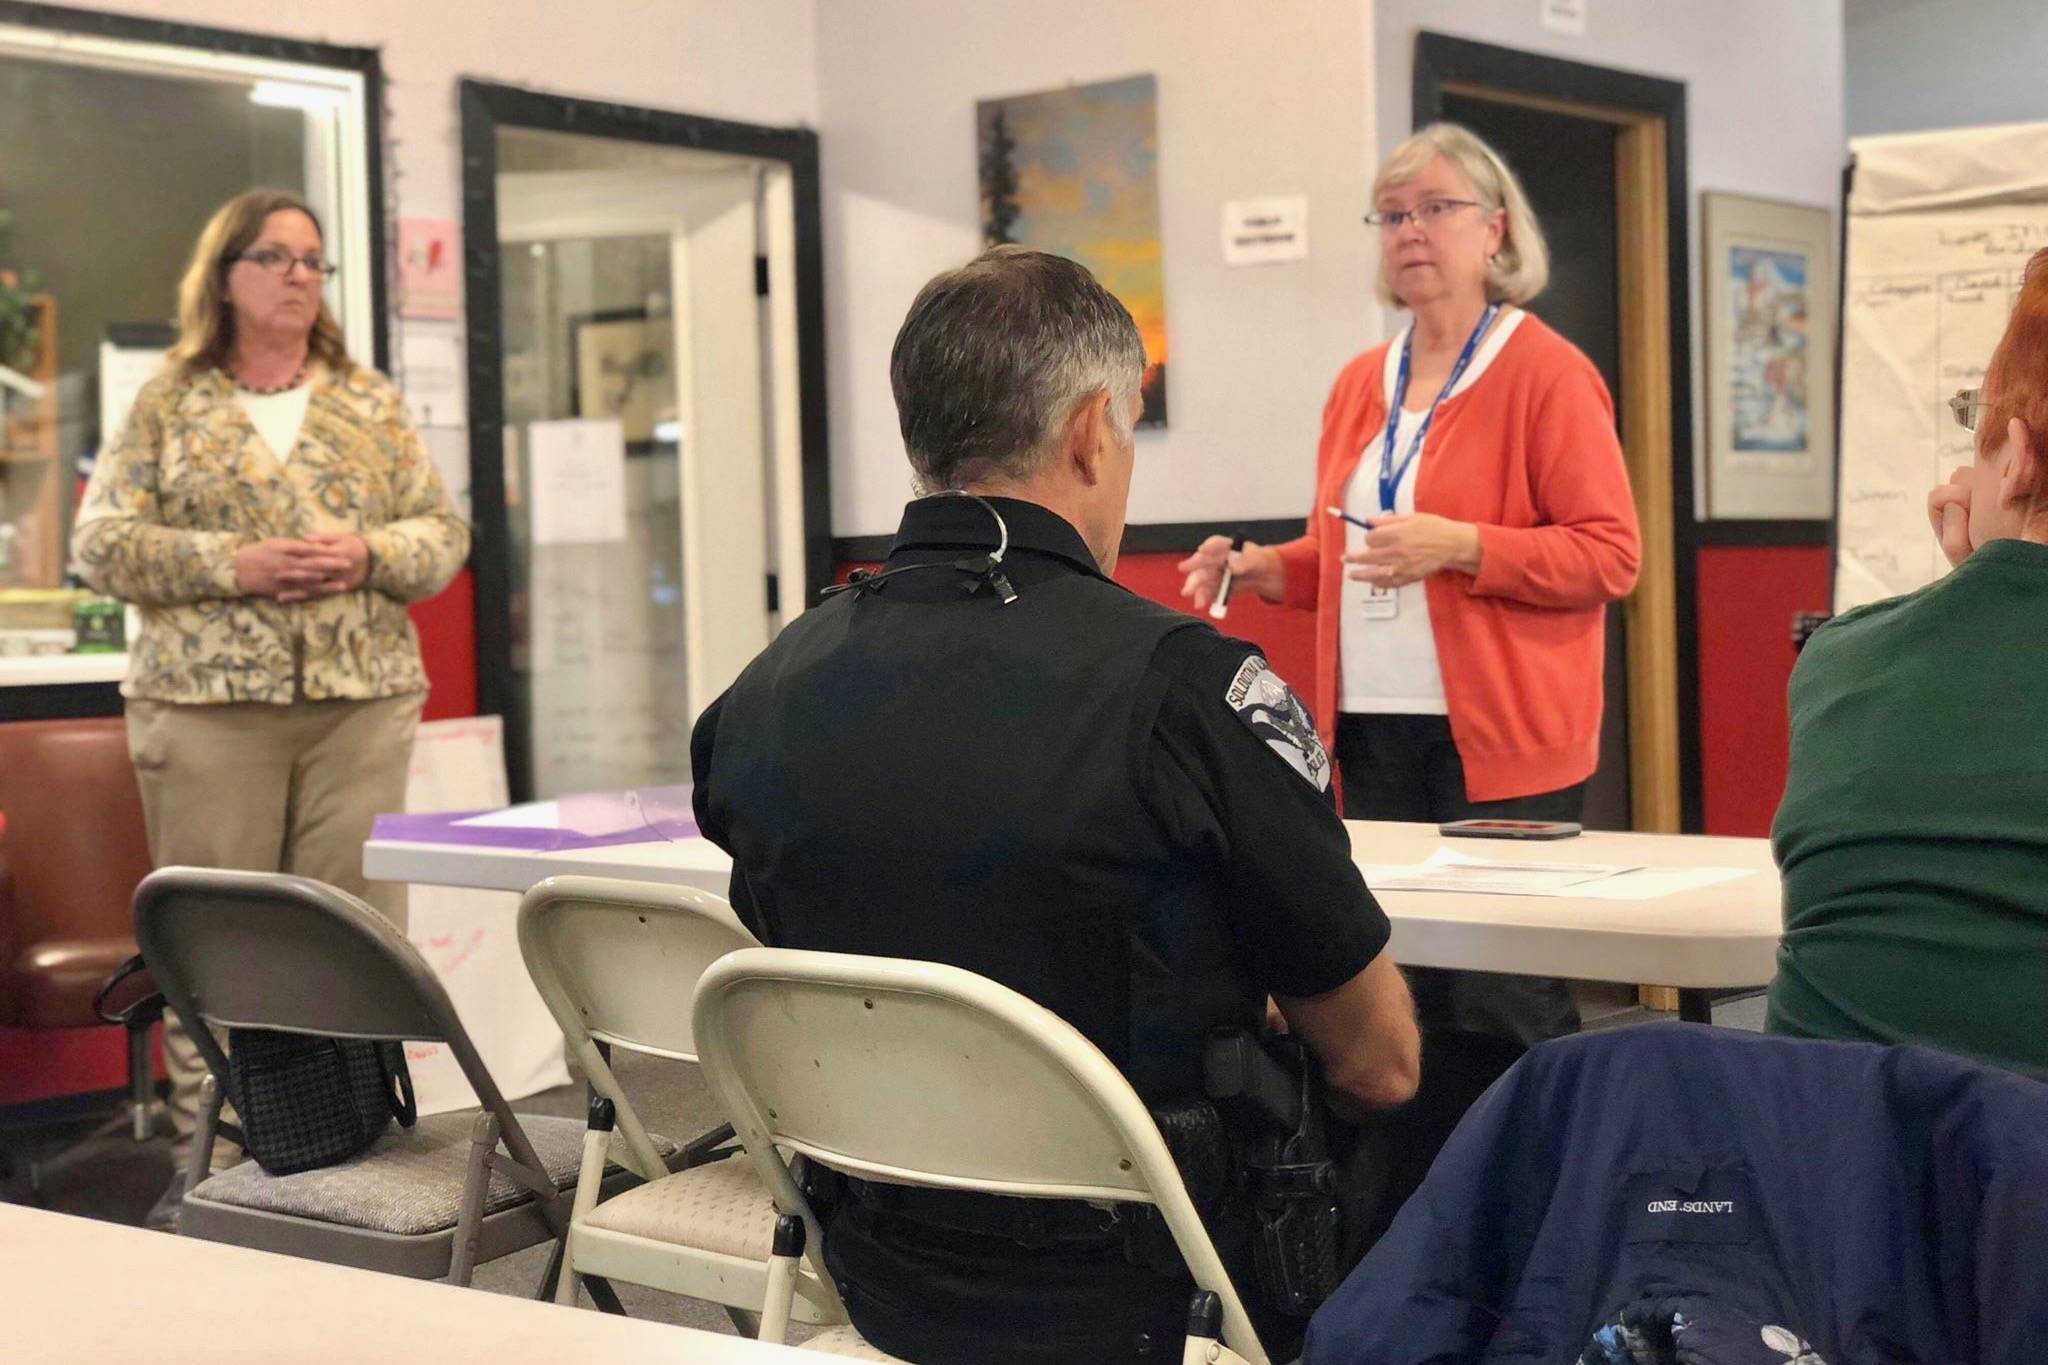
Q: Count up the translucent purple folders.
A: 1